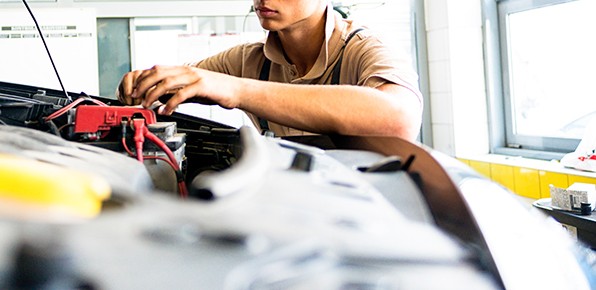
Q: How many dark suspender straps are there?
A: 2